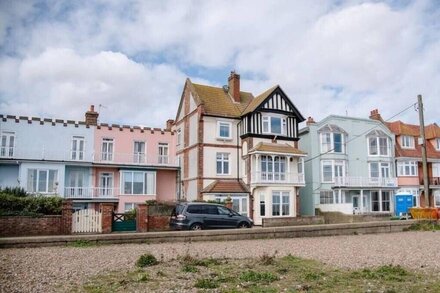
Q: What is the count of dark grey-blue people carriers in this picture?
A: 1